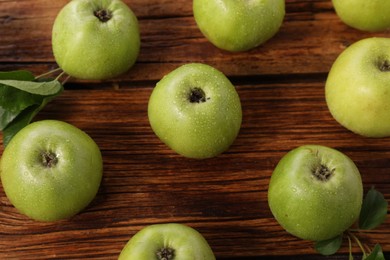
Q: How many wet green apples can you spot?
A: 8